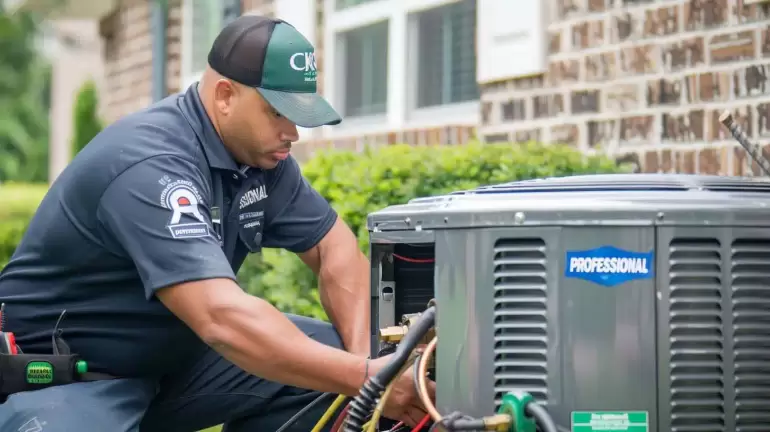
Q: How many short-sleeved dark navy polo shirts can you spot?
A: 1